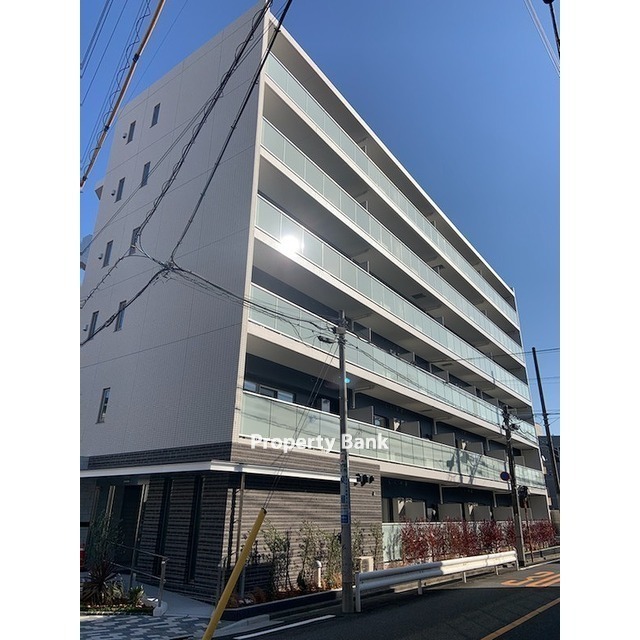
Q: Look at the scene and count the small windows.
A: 9